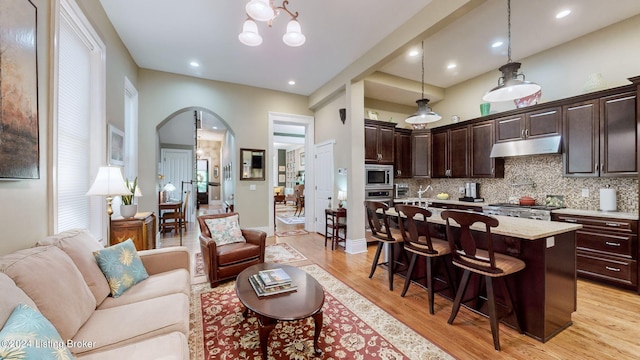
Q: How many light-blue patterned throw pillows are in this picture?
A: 2